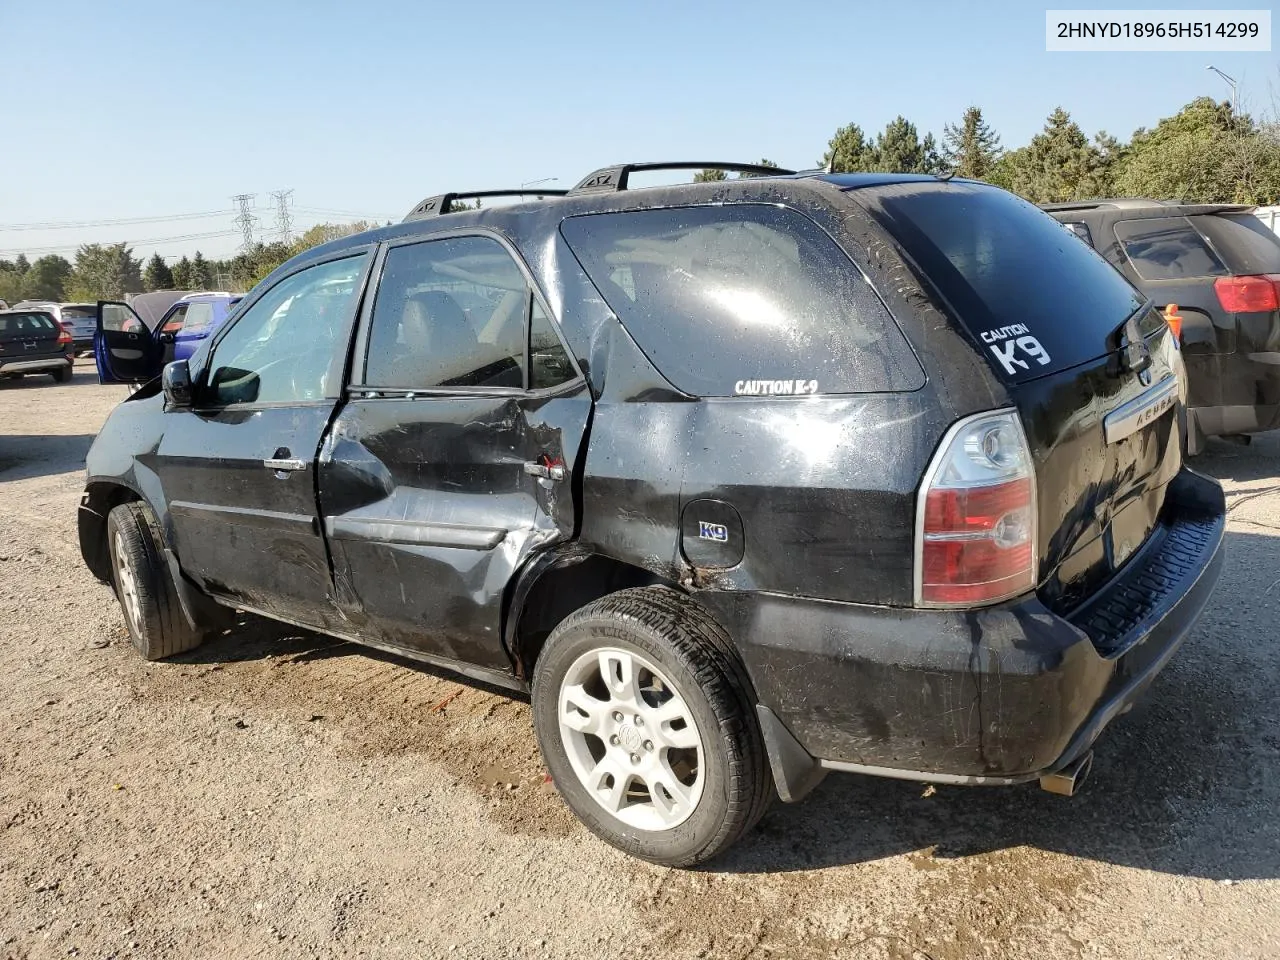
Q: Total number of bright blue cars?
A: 1